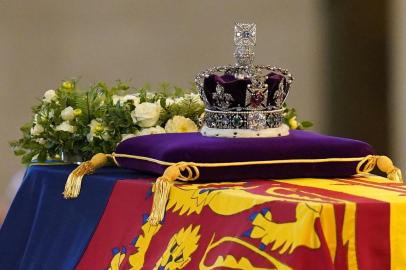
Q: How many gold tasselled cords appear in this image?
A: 3